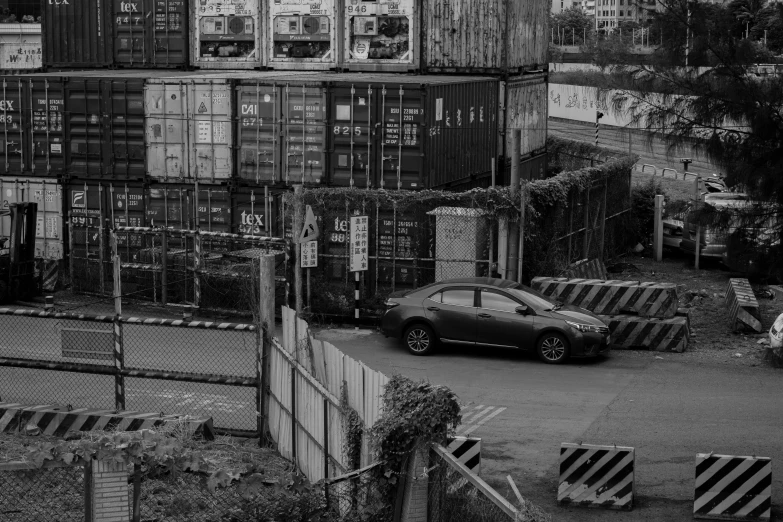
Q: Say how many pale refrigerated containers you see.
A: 3